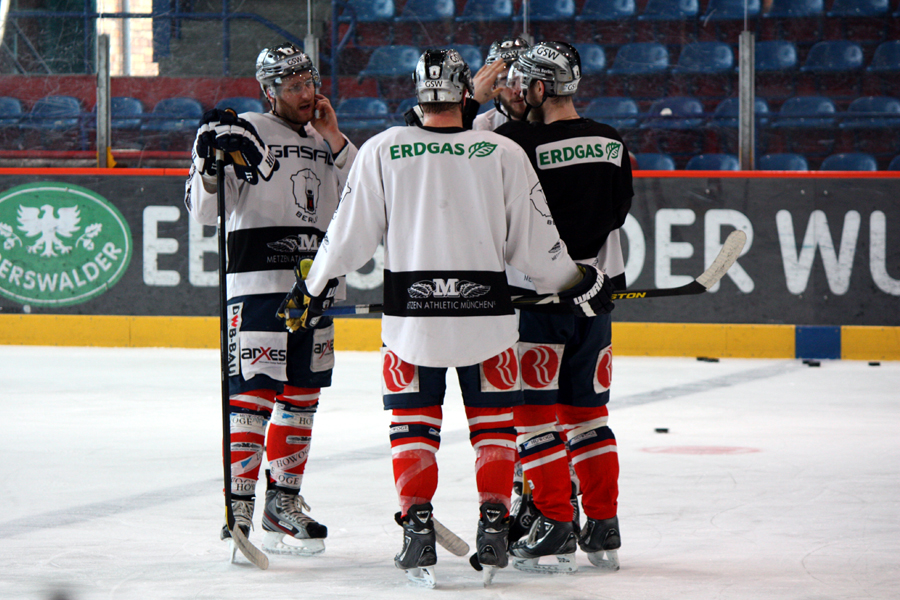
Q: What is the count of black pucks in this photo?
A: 6